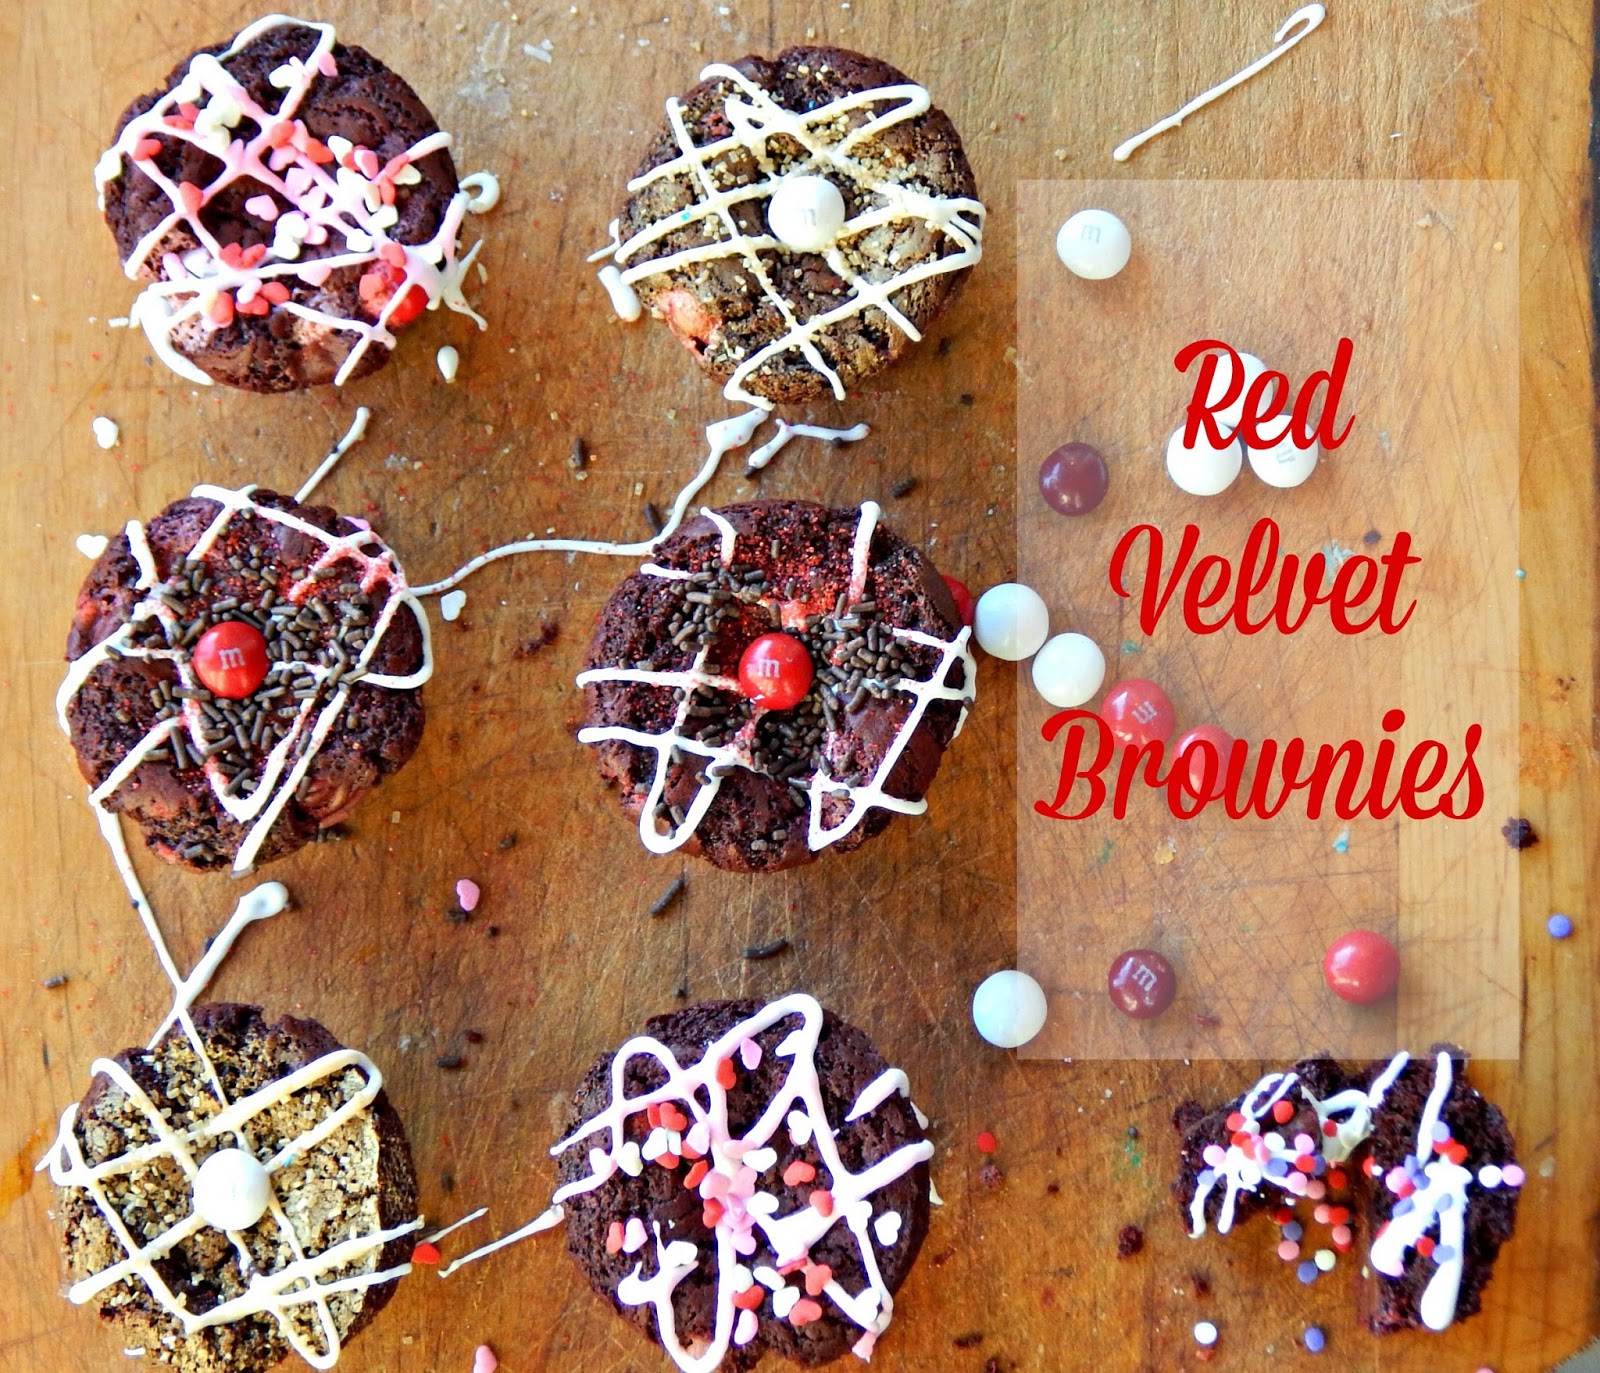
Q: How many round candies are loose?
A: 13